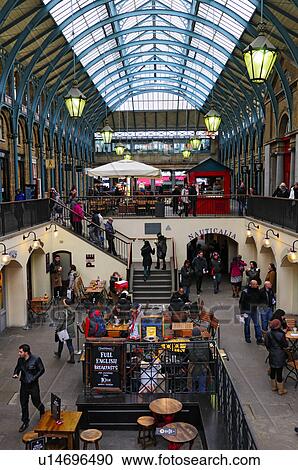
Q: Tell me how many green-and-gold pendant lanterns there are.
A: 8